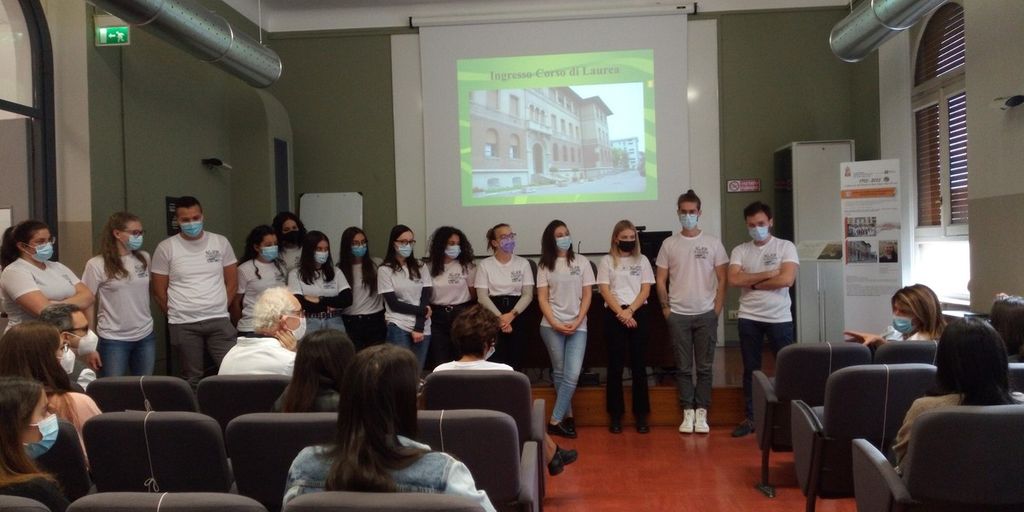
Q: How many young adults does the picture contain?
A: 14